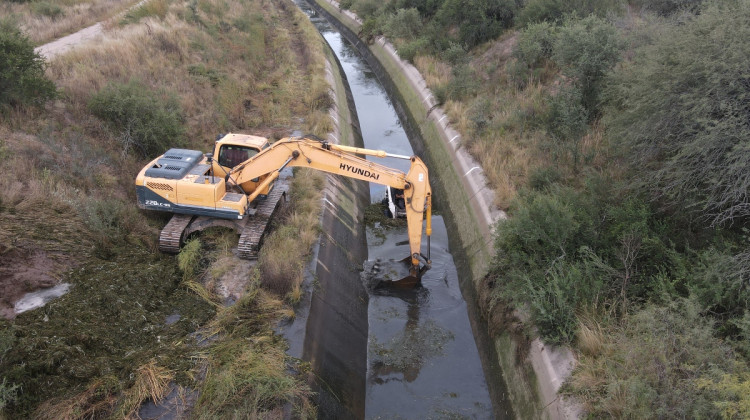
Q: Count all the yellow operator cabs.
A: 1